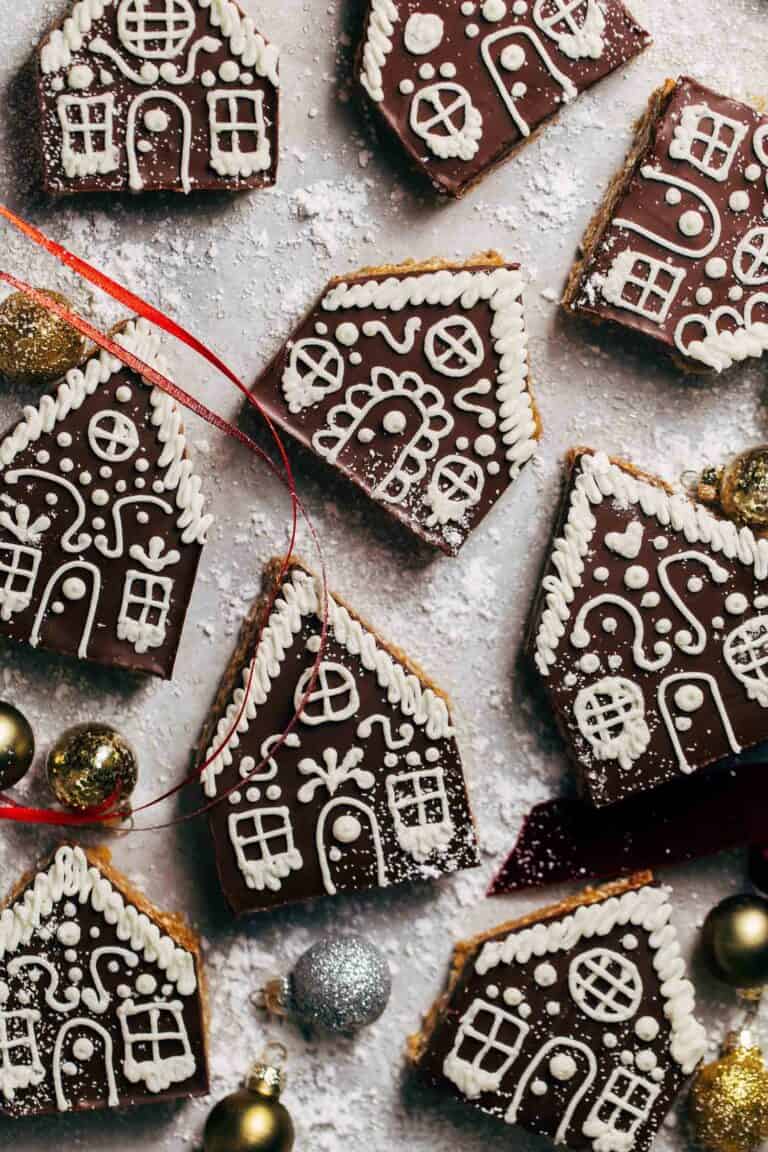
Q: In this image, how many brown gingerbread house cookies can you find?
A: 9